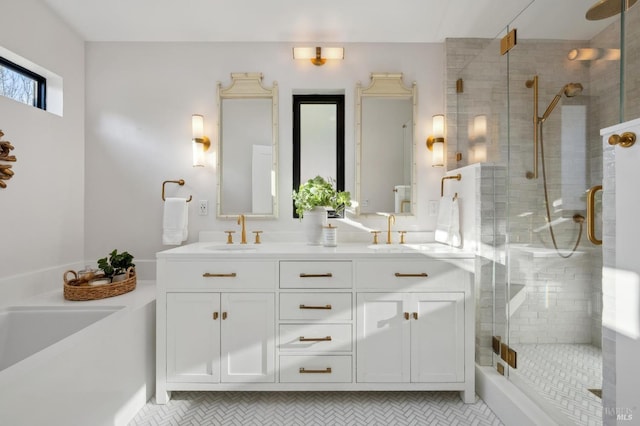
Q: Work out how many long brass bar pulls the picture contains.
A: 6